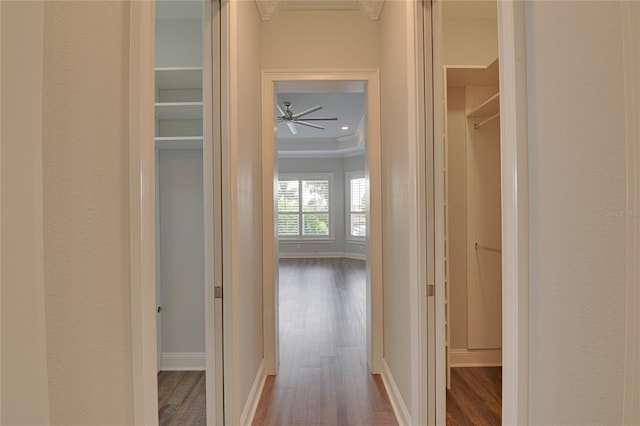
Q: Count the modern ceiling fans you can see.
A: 1